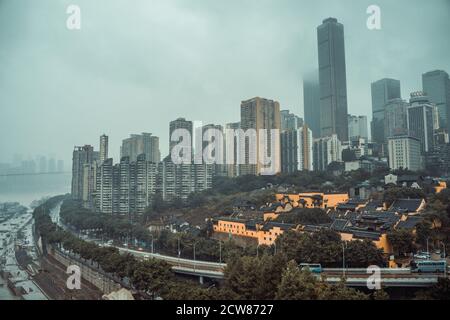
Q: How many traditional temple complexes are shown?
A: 1